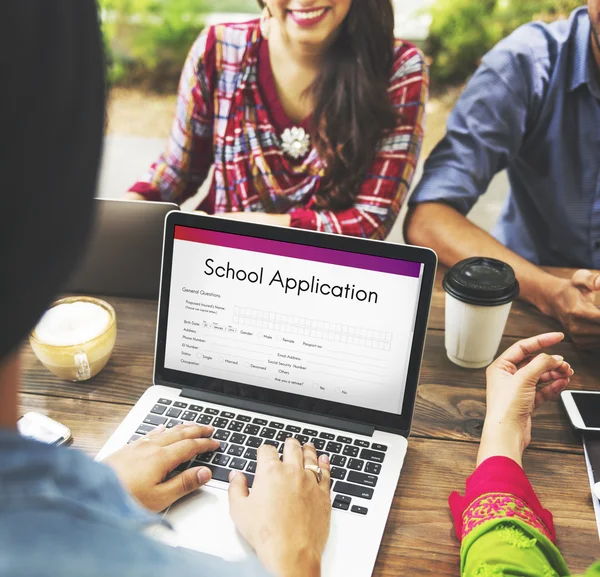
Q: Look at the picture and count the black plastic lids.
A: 1